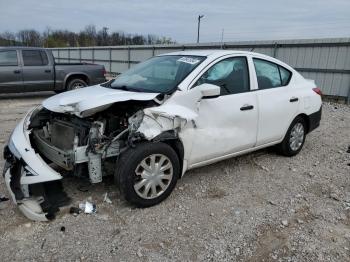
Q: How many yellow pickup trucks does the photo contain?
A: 0